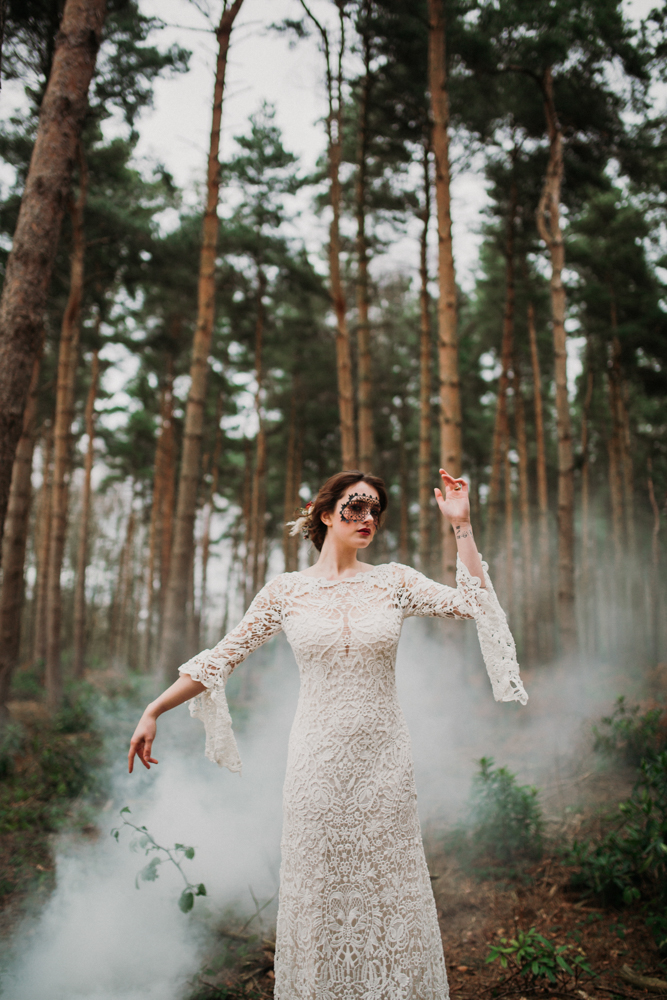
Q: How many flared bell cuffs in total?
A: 2